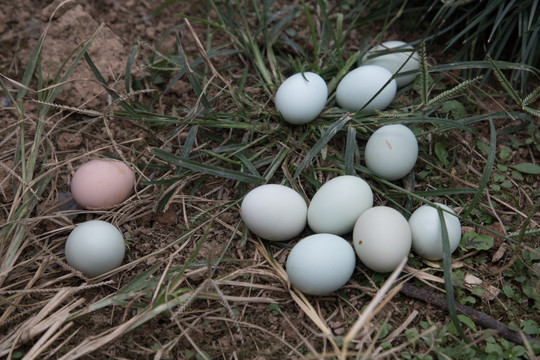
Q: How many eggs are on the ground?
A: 11